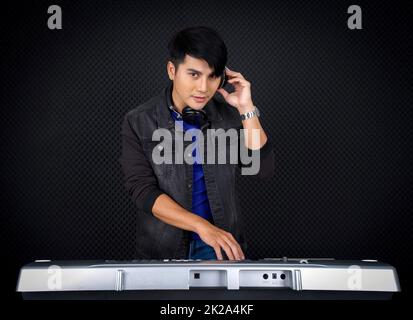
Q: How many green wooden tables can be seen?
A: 0